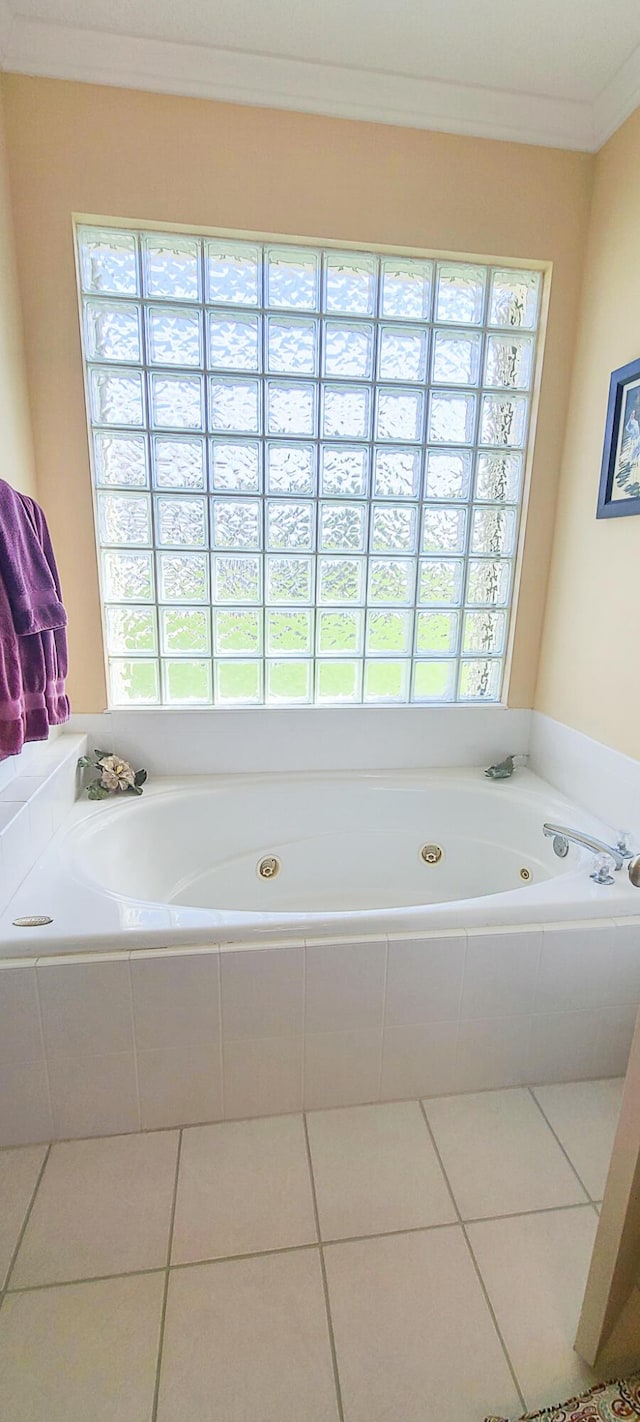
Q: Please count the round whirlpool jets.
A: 3